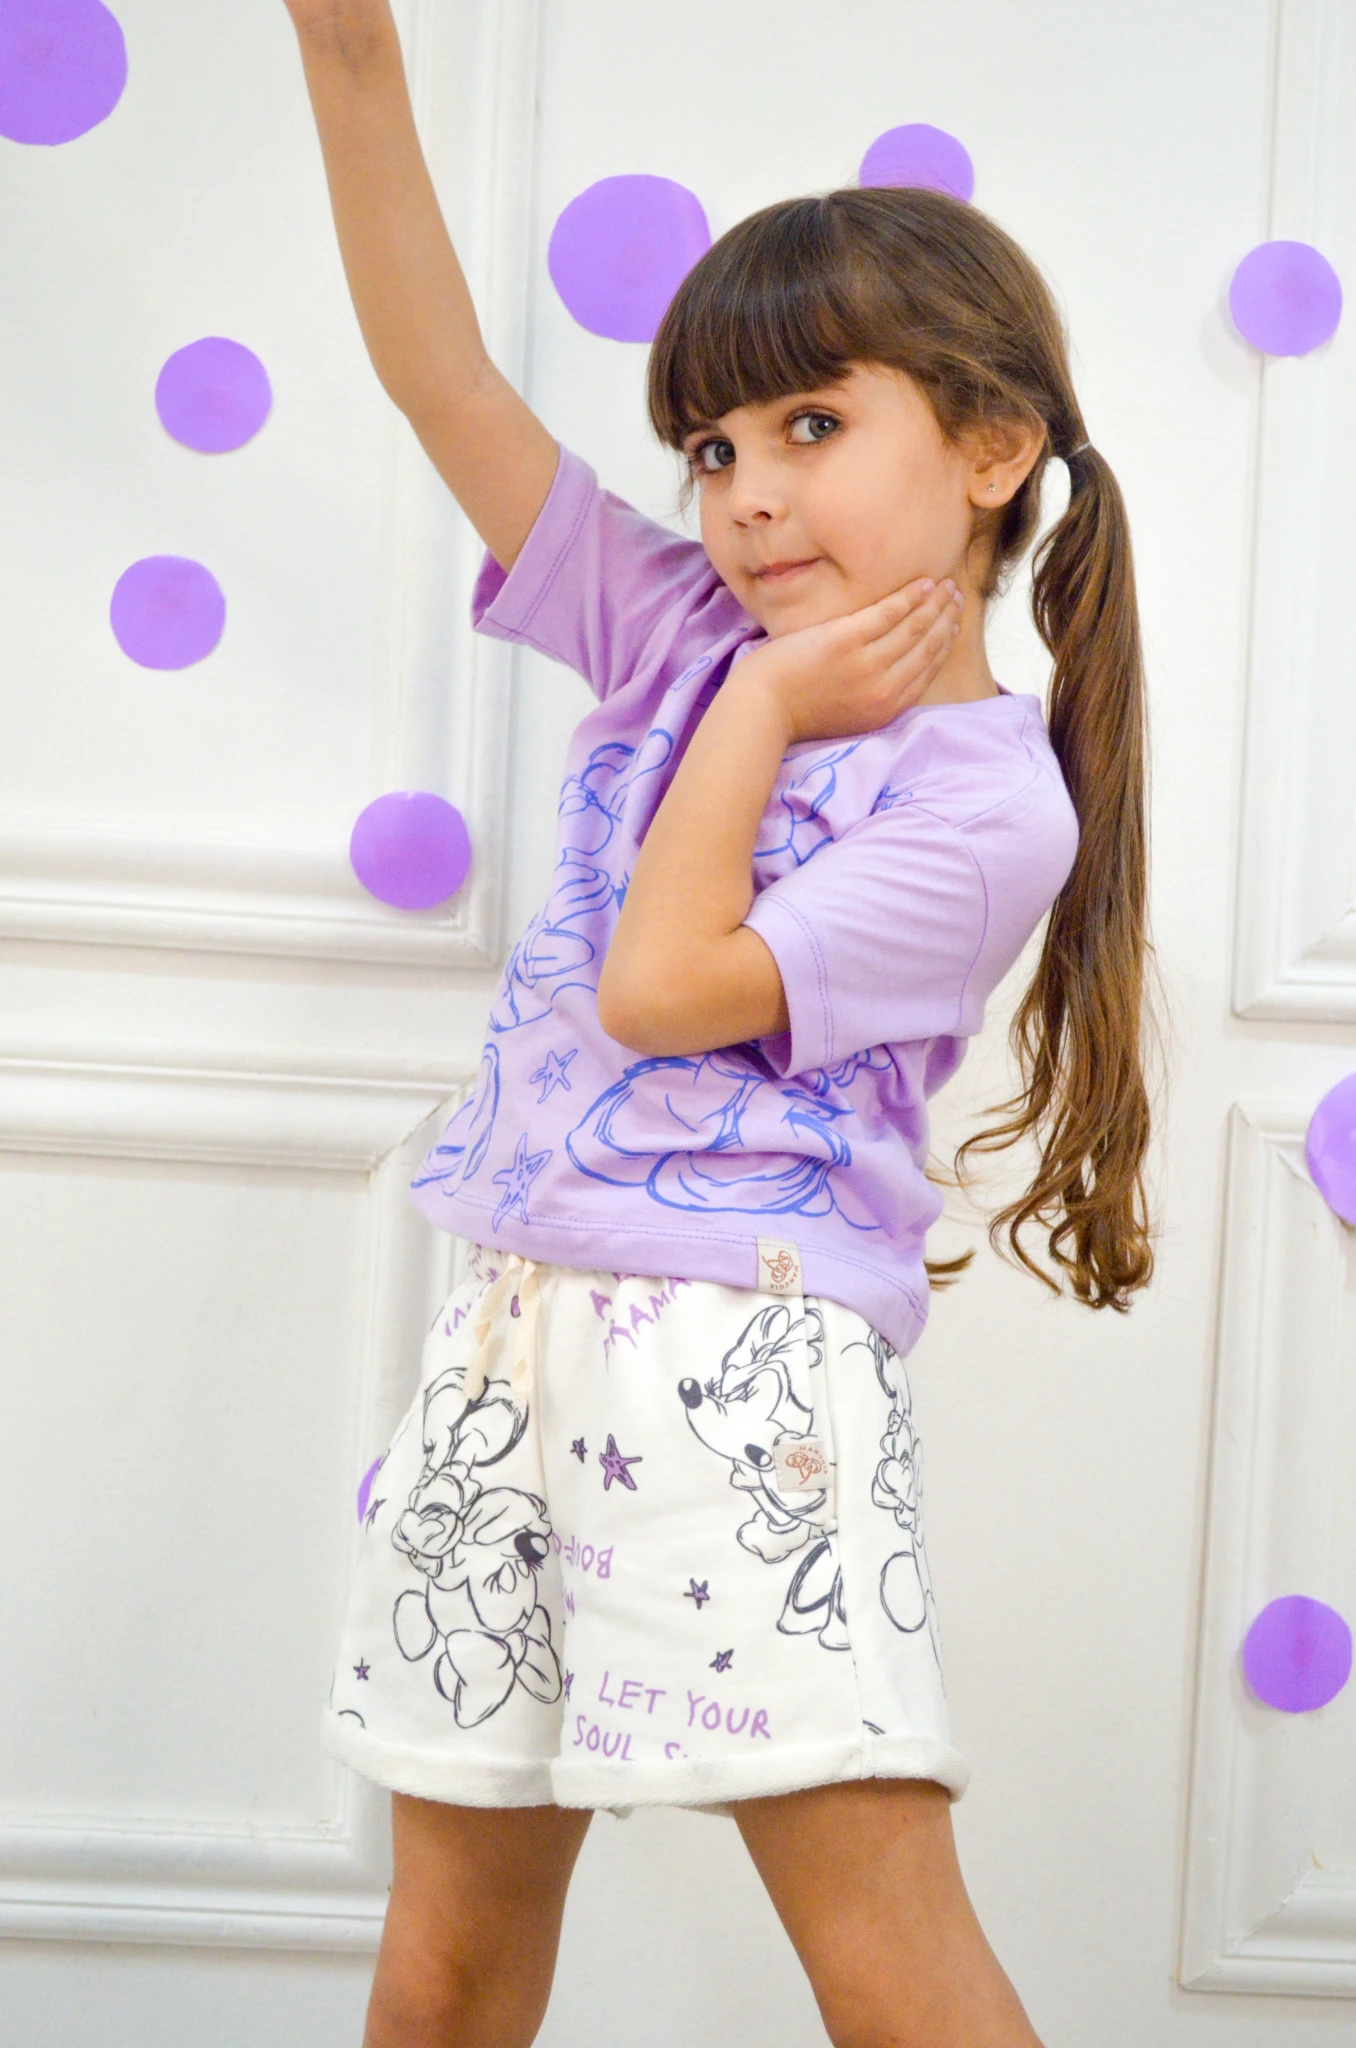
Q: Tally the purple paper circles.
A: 10